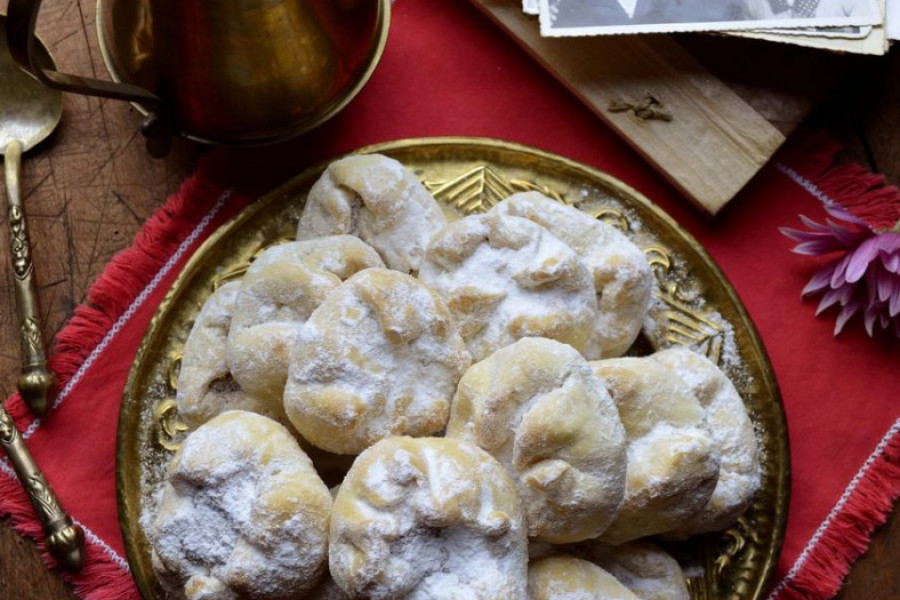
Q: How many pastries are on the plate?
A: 13